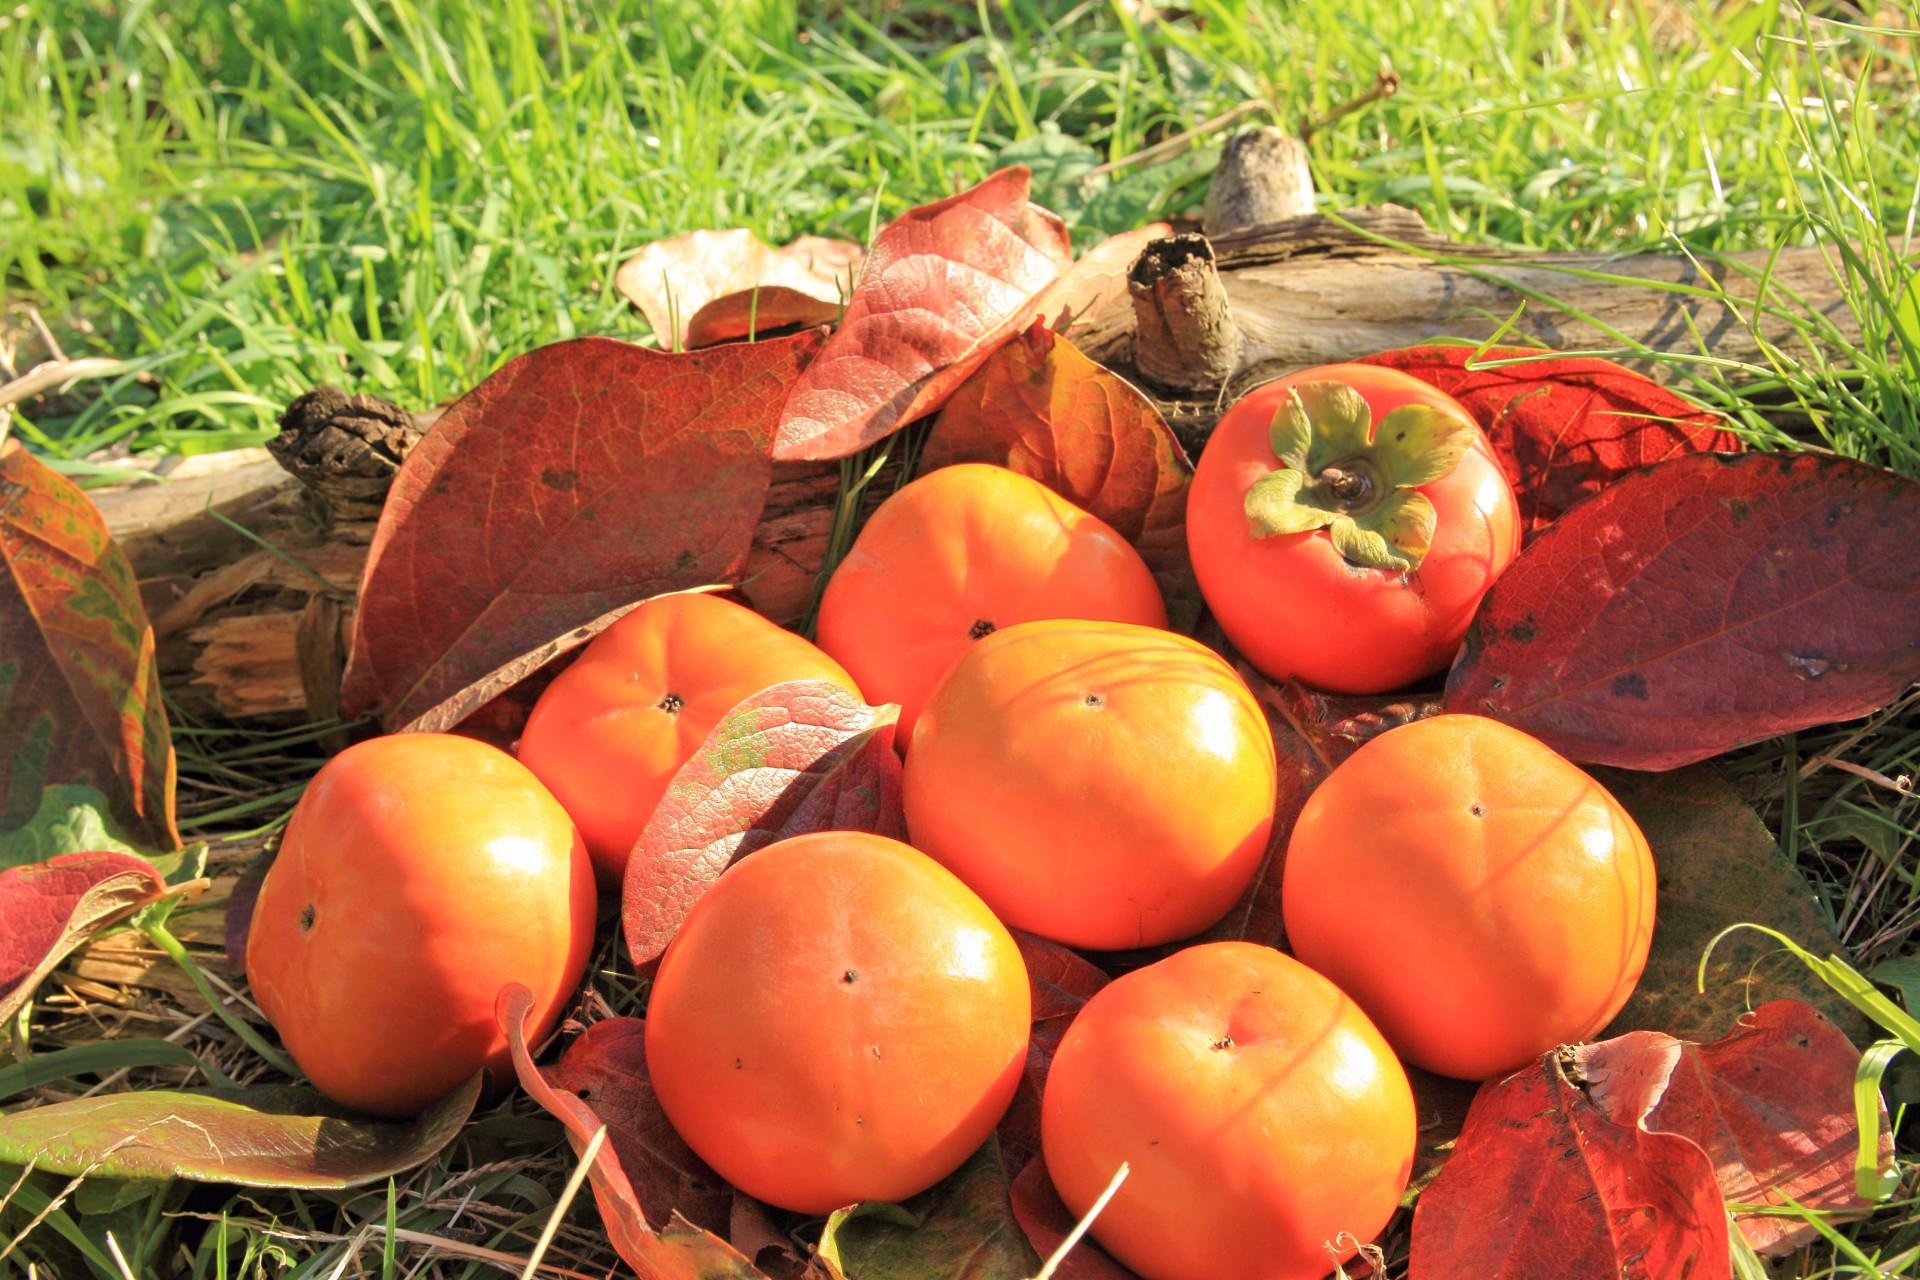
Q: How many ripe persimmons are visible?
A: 8